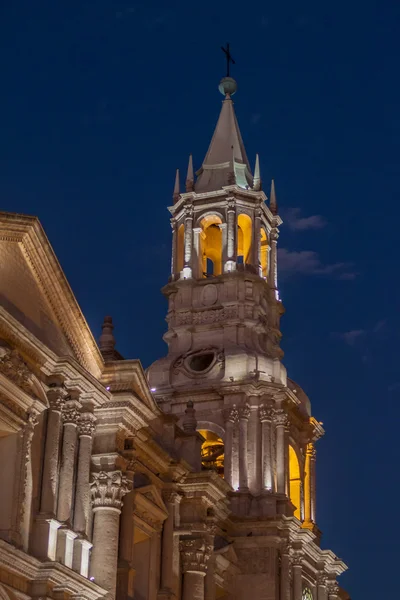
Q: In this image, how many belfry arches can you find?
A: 6